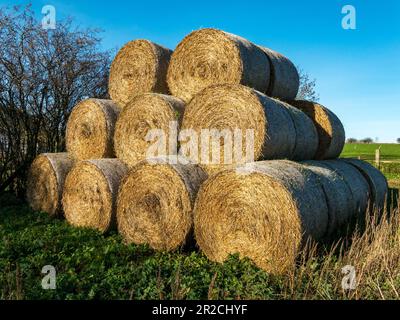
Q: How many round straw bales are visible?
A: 15